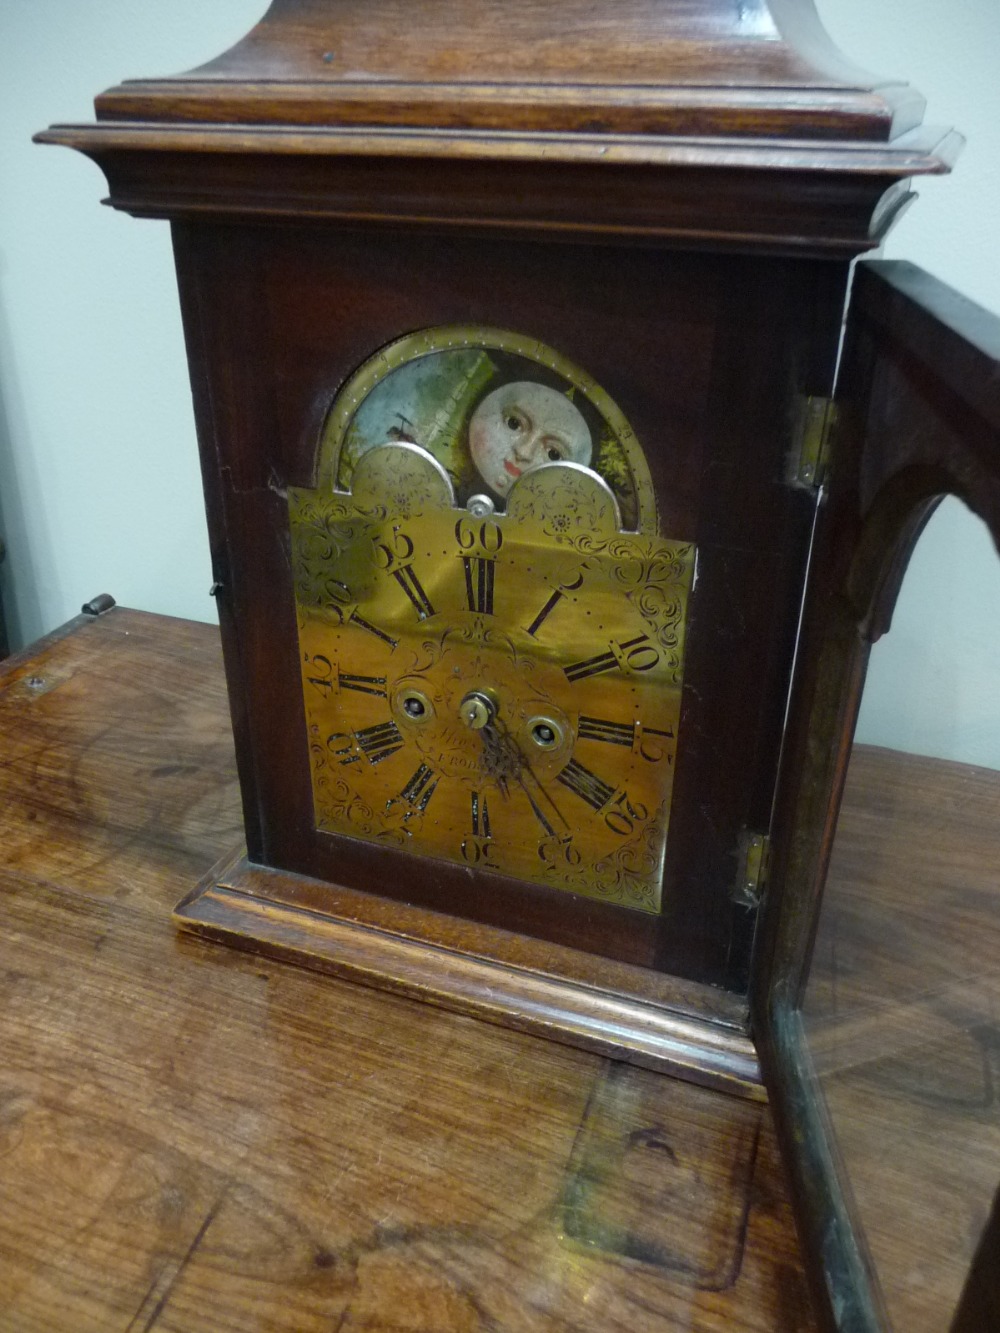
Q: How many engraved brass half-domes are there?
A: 2